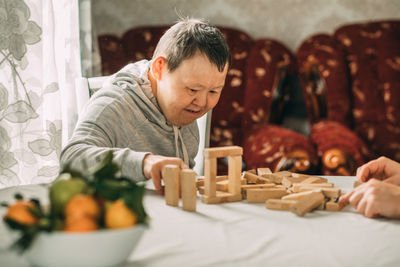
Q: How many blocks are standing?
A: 4